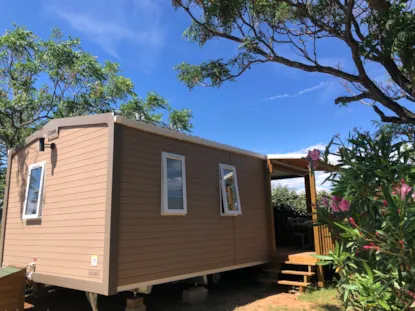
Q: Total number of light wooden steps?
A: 3